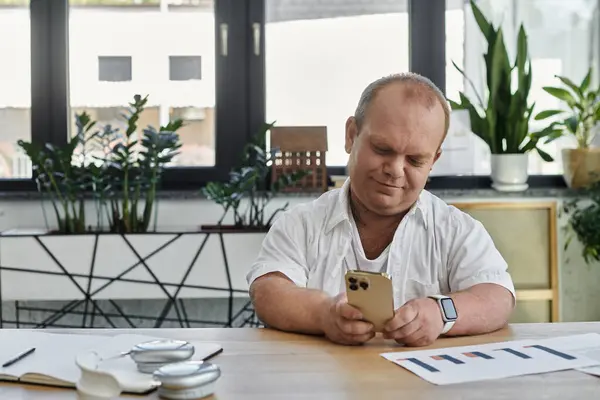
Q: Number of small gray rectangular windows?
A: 2